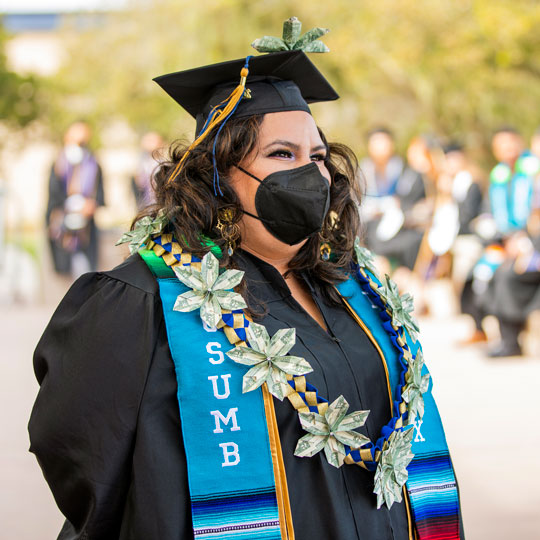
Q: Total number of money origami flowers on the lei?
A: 8